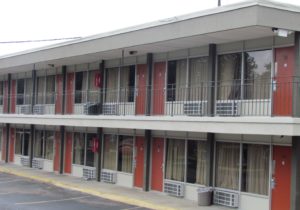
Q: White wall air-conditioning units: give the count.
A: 12